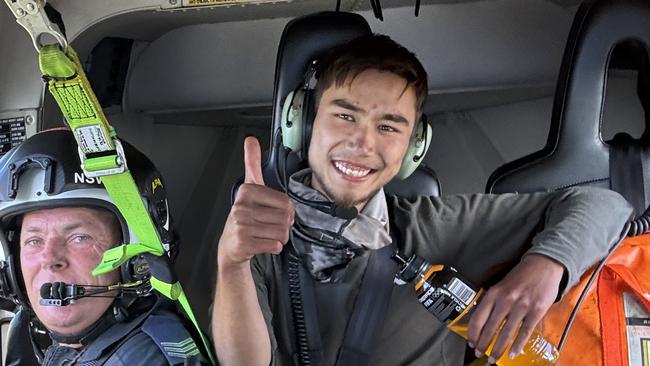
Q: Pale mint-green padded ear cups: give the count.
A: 2